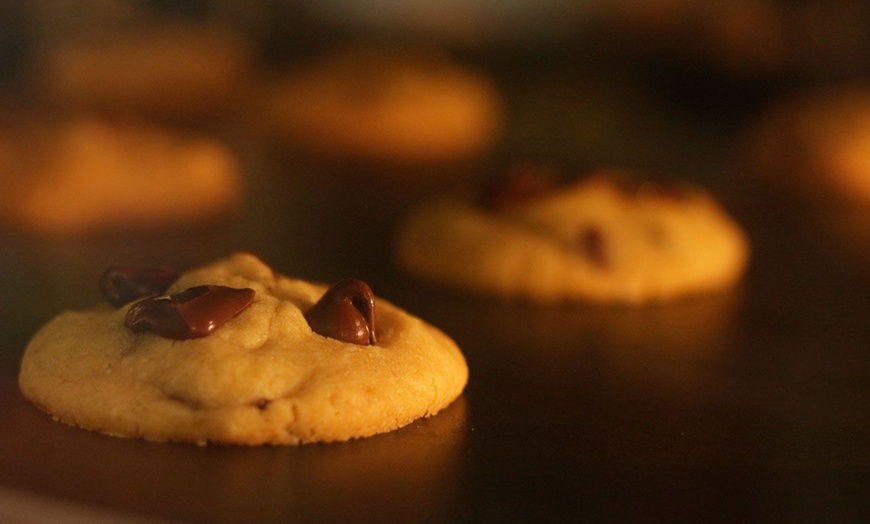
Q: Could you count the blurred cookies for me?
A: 5